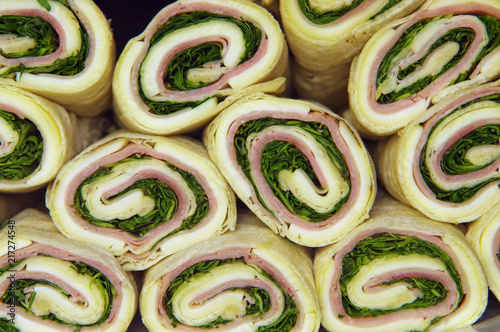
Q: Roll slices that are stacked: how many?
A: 12